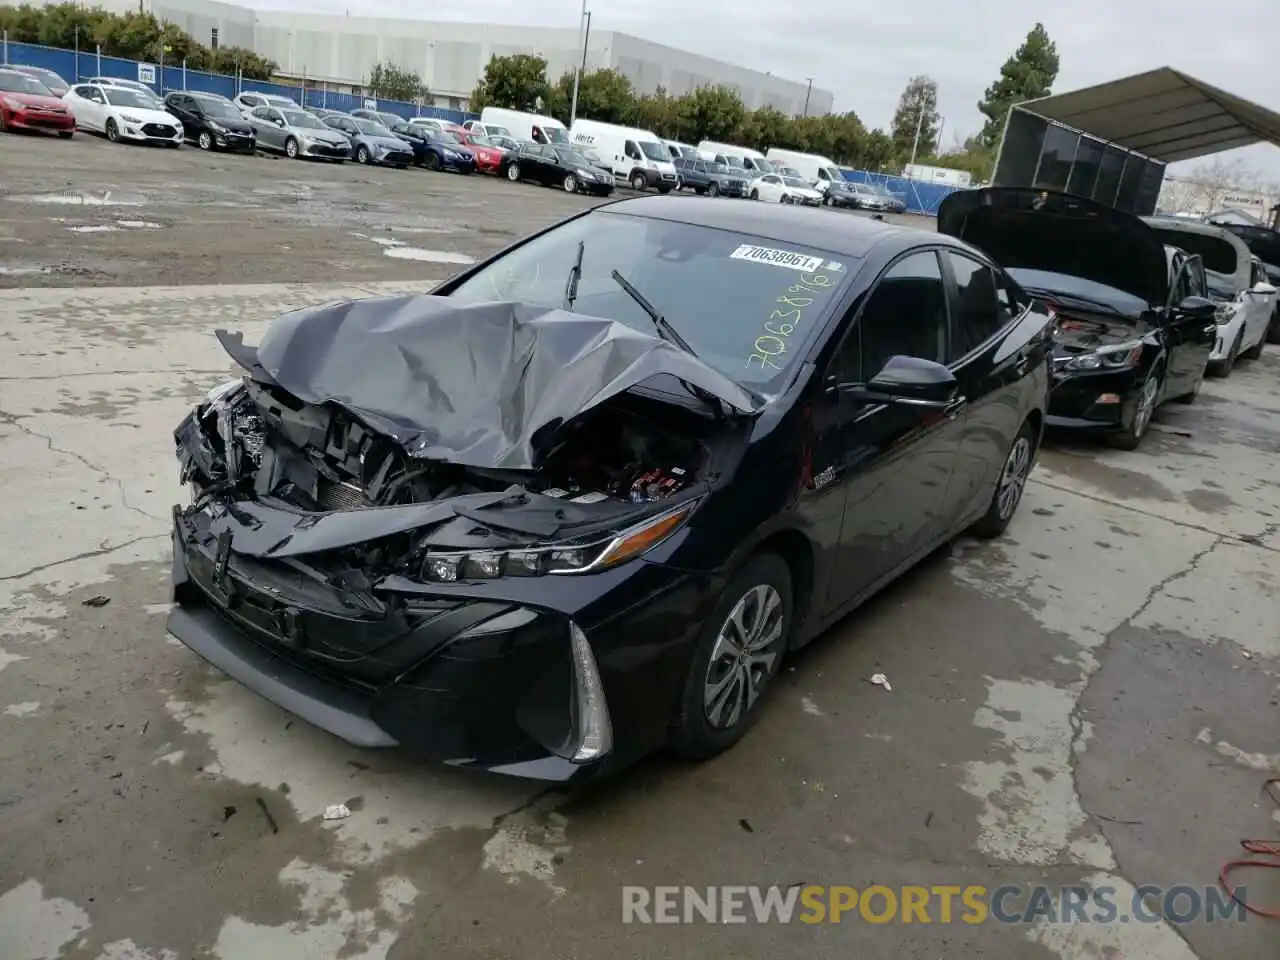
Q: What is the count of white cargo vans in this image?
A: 5